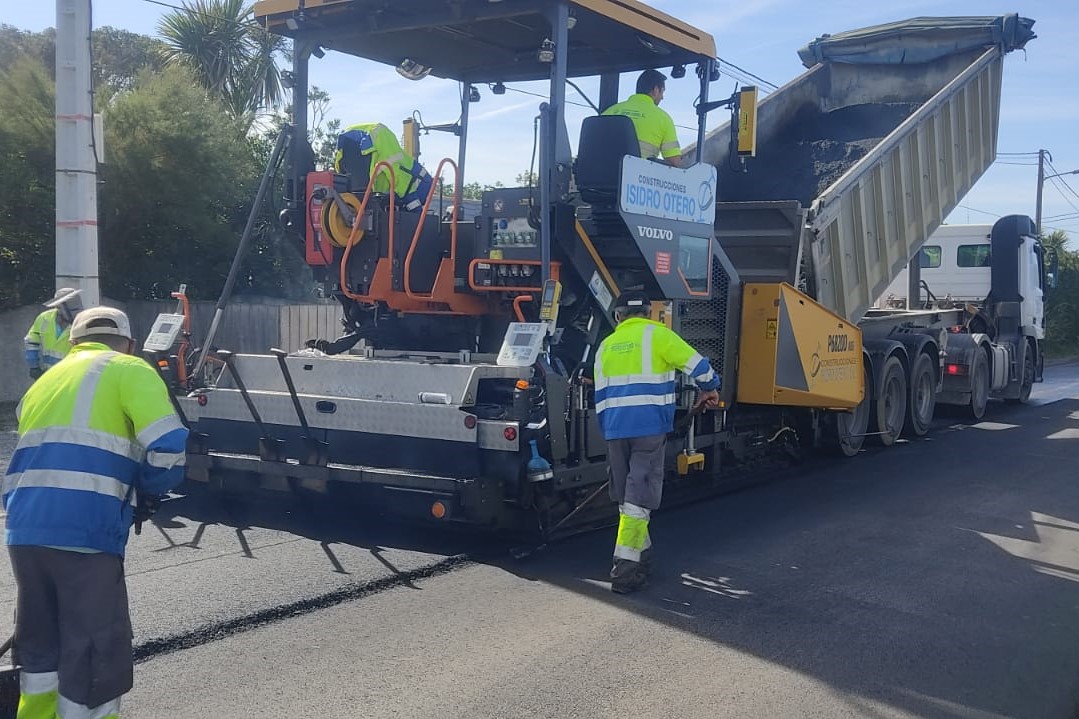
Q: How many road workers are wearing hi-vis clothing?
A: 4